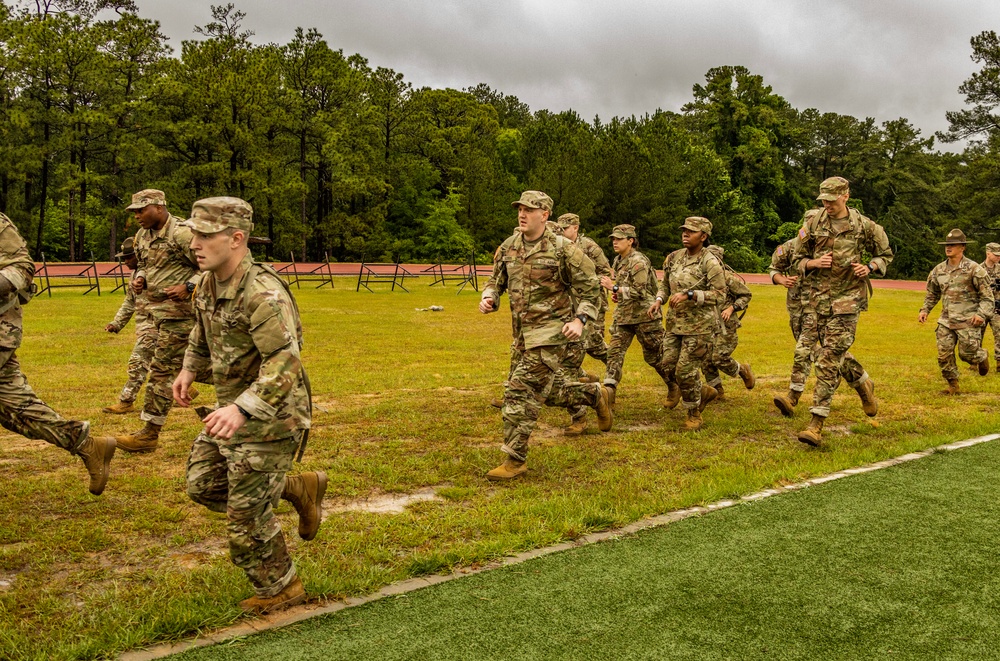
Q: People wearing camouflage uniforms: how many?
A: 14